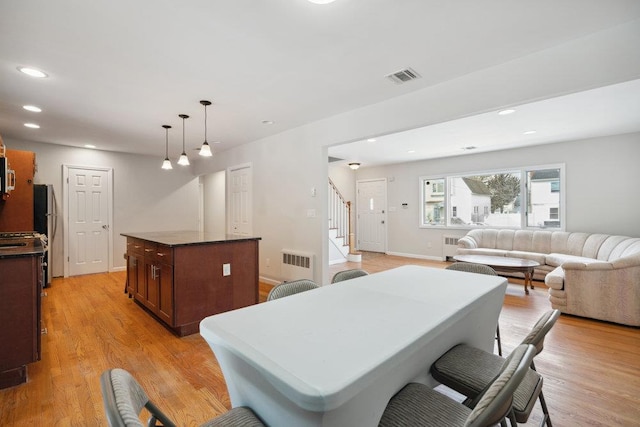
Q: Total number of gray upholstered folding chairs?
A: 6